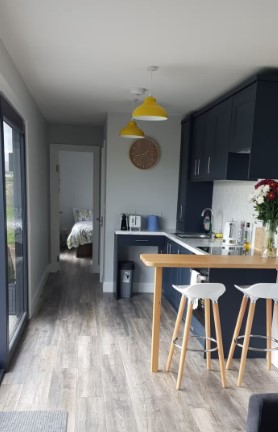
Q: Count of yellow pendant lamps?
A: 2